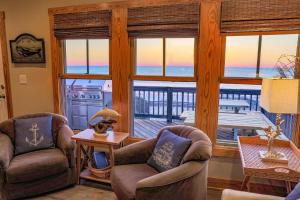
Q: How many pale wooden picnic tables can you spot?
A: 2